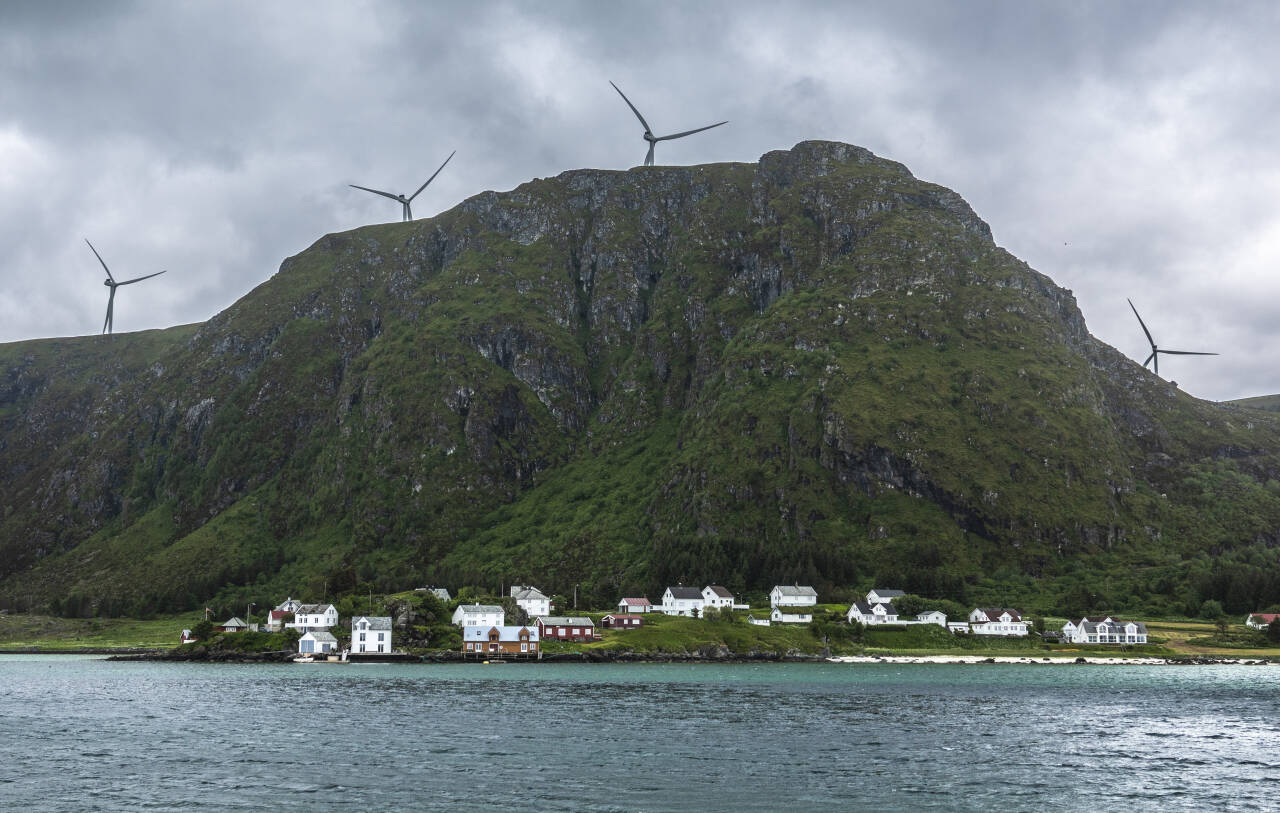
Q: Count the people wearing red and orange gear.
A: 0